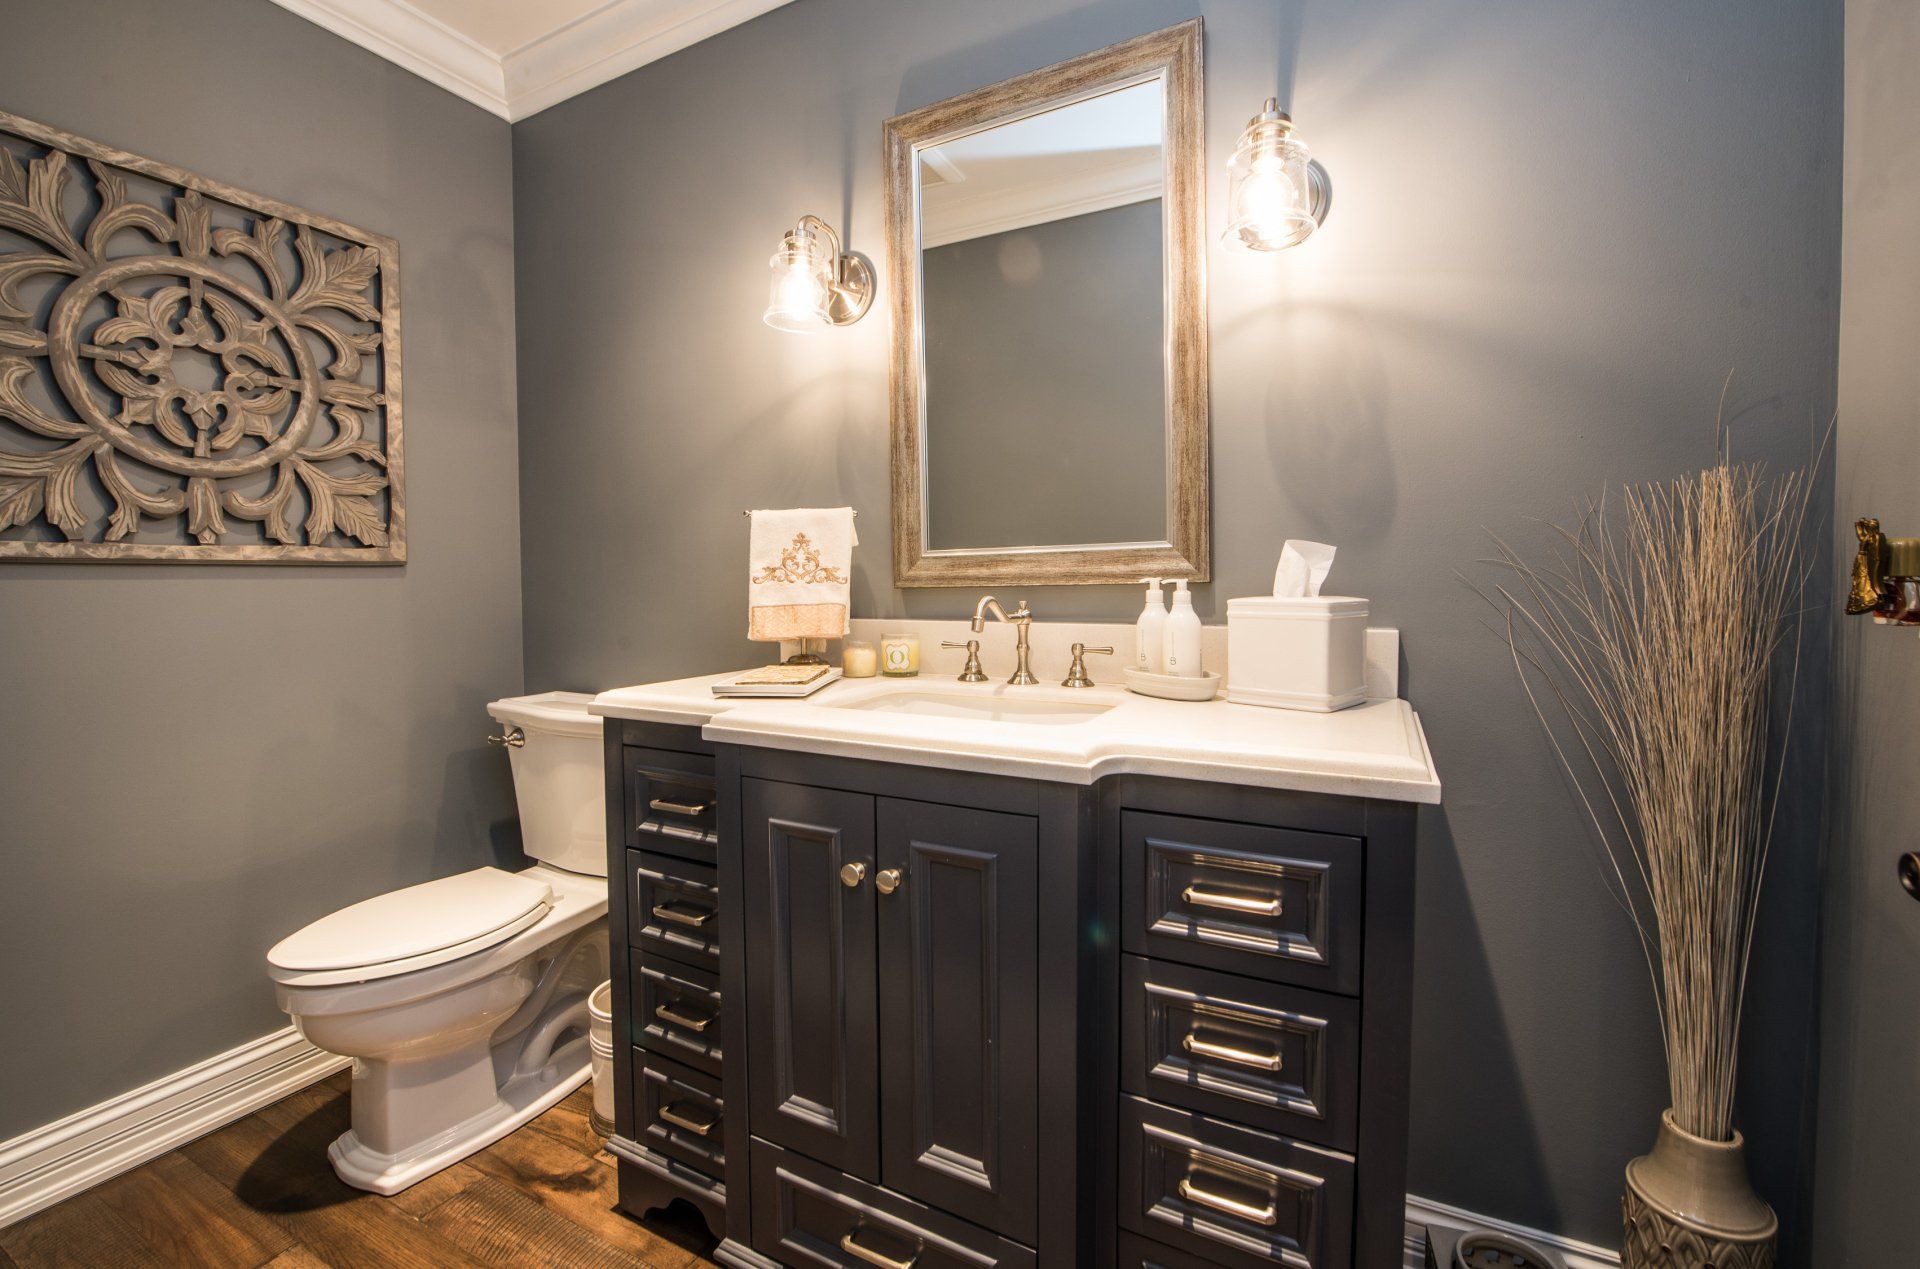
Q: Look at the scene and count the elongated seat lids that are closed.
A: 1